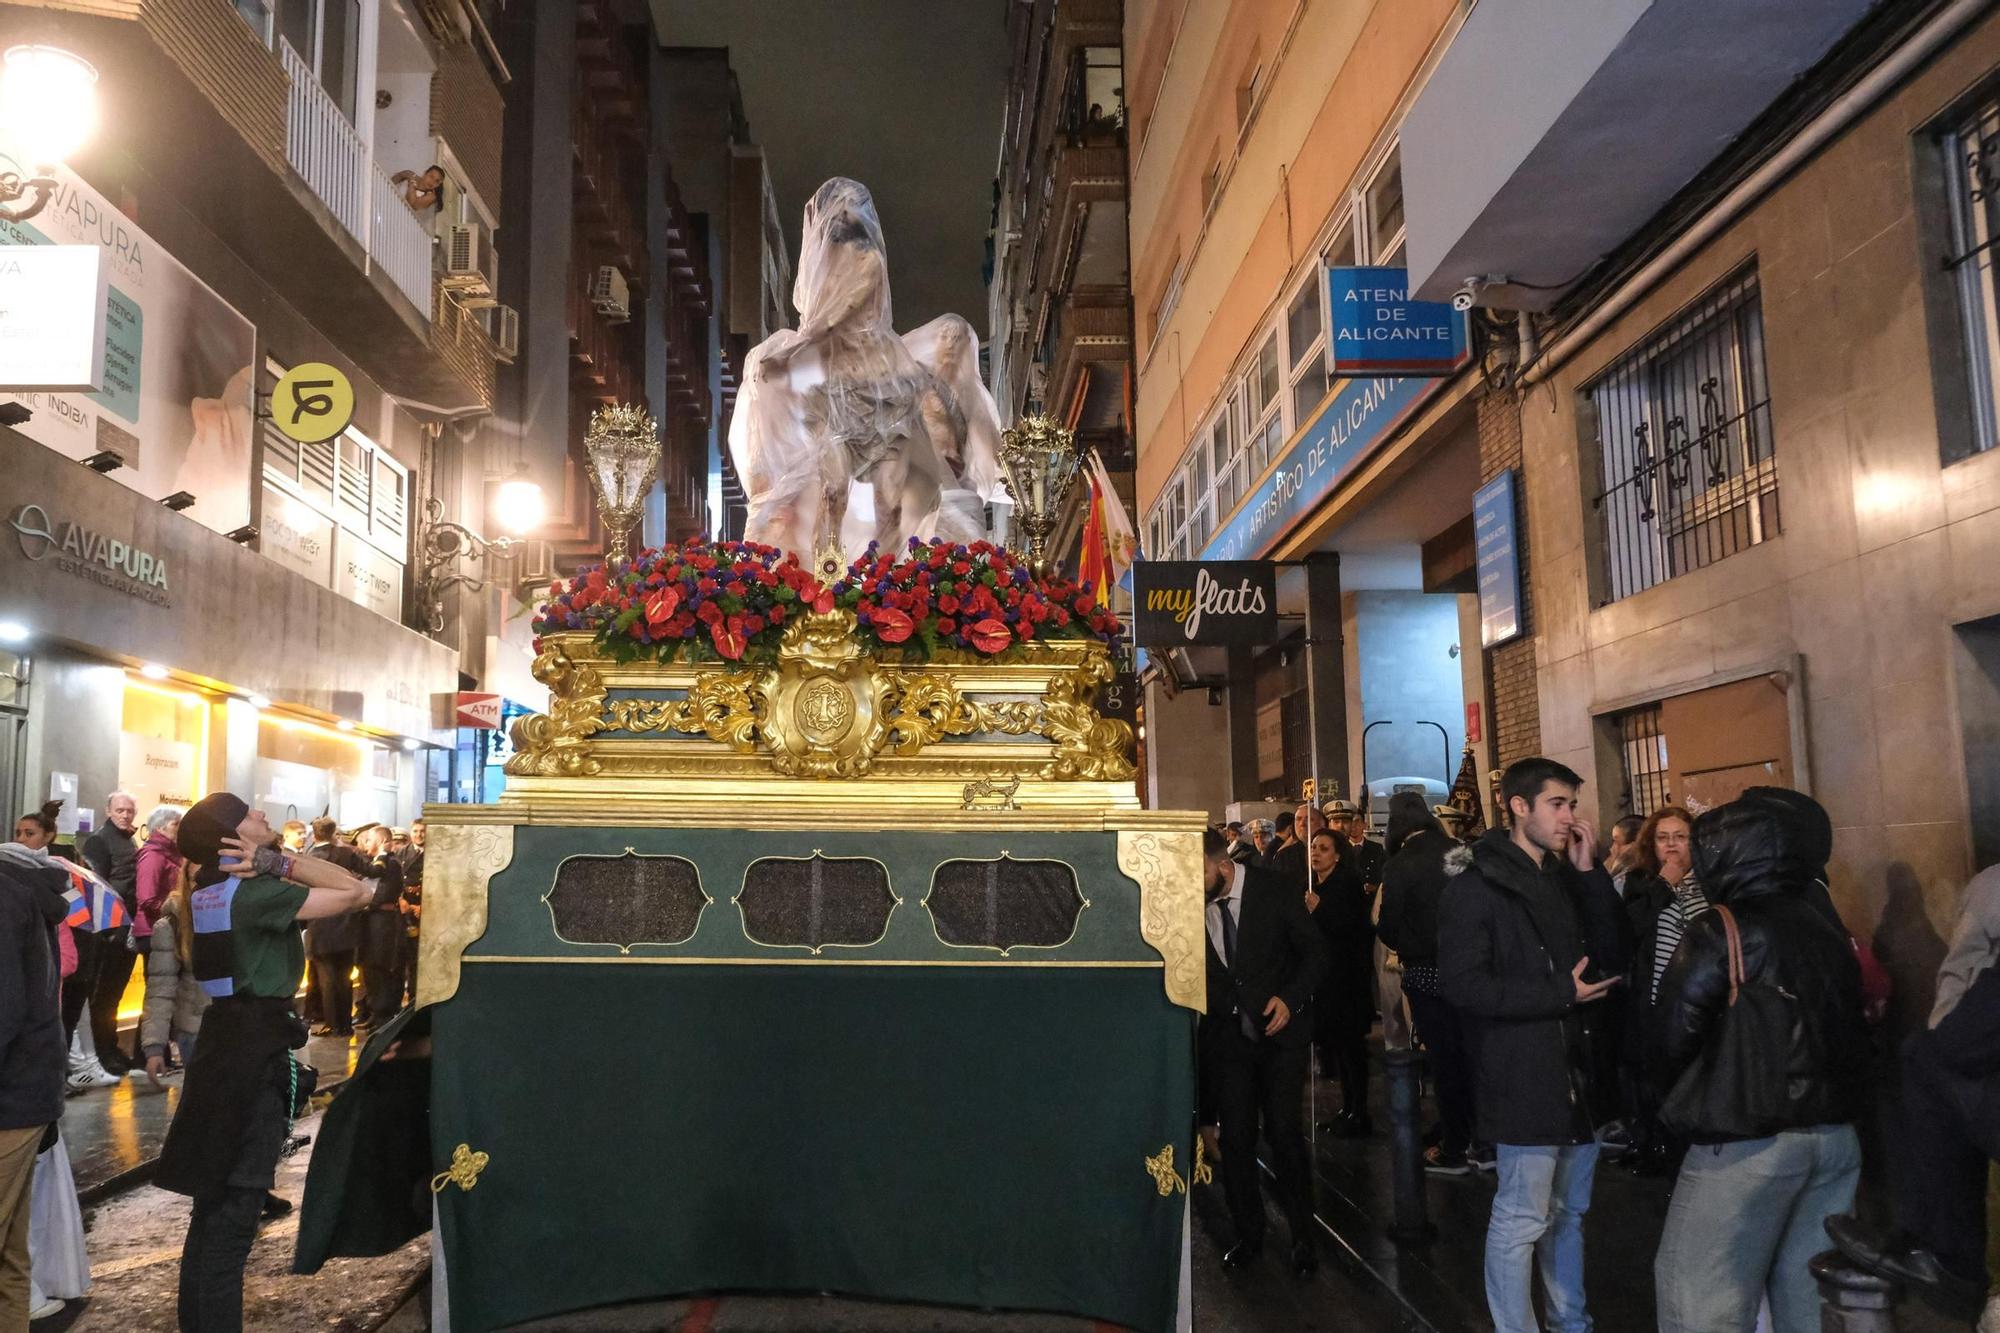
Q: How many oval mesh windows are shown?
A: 3